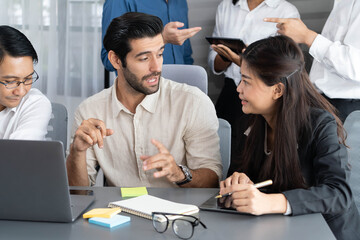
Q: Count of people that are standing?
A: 3